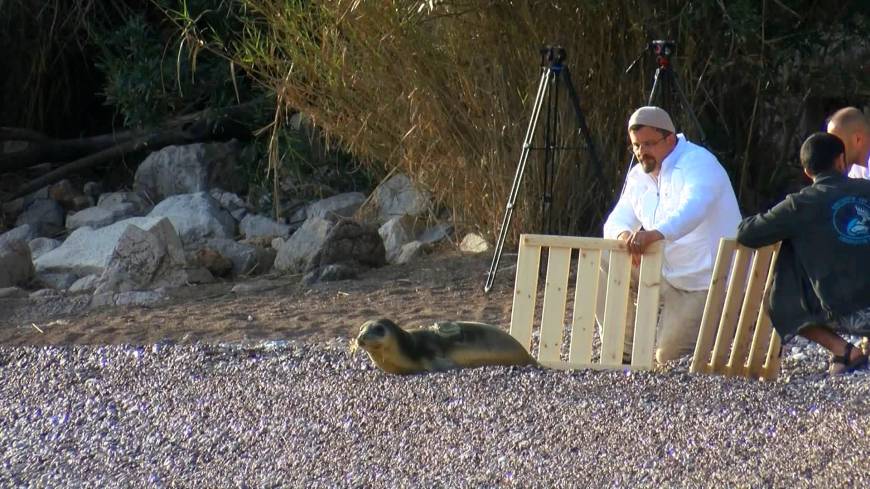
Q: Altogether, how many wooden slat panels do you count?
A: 2